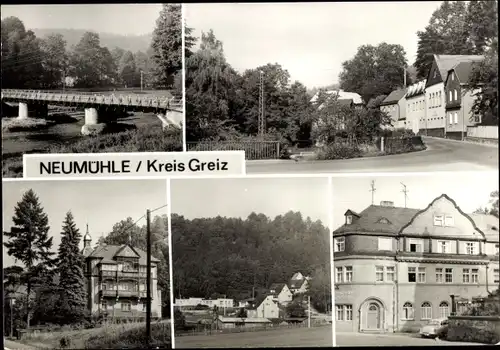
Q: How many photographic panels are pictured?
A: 5